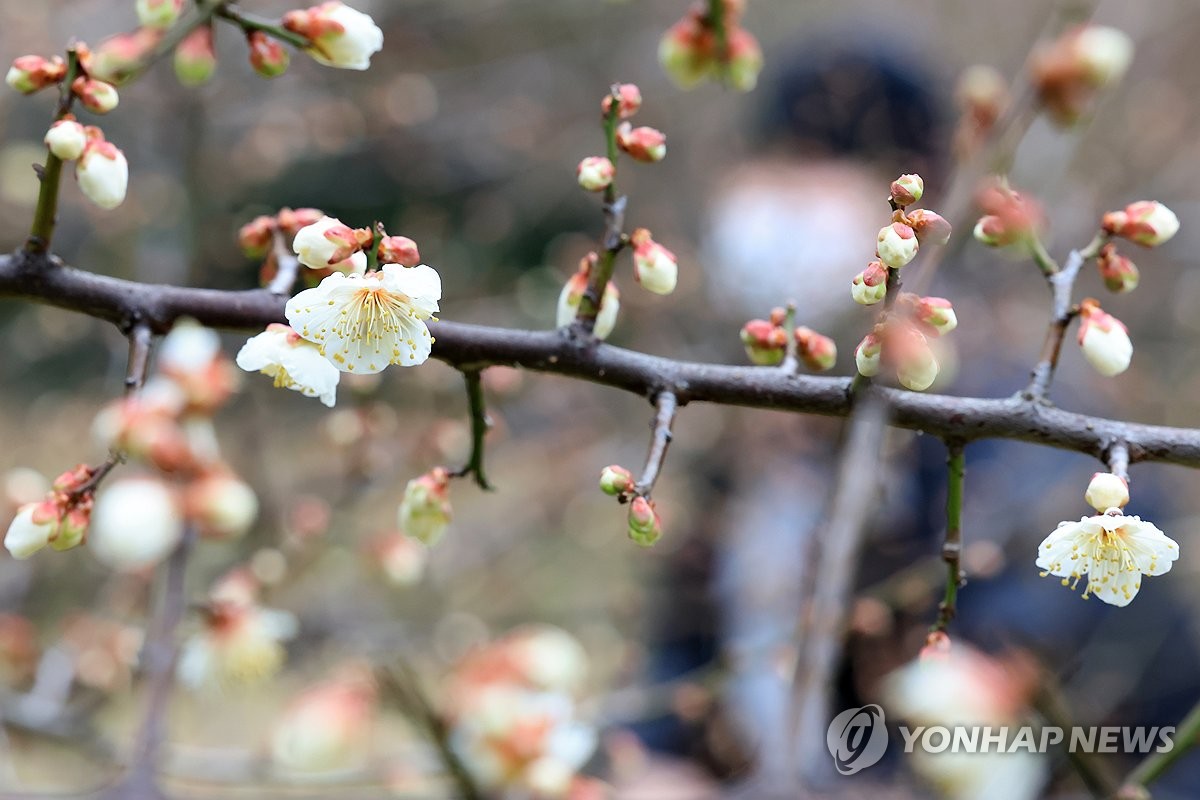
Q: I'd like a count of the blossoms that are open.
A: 3